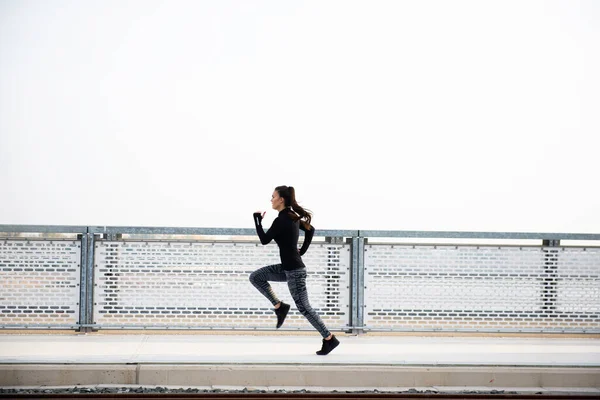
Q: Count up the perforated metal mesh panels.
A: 3